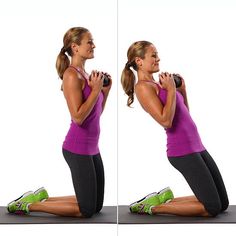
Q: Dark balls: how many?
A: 2